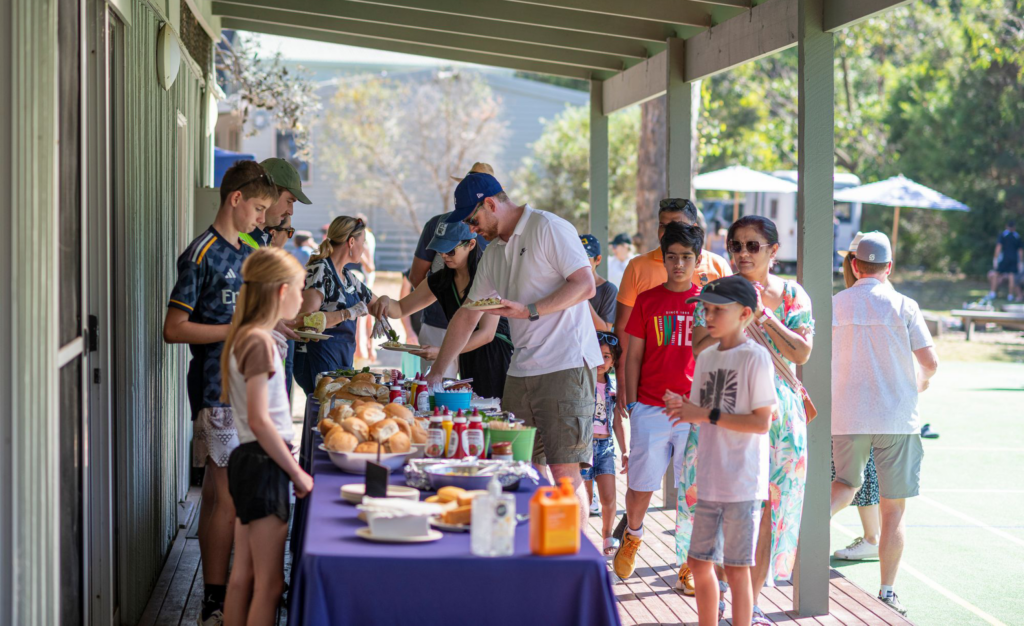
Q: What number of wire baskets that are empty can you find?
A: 0